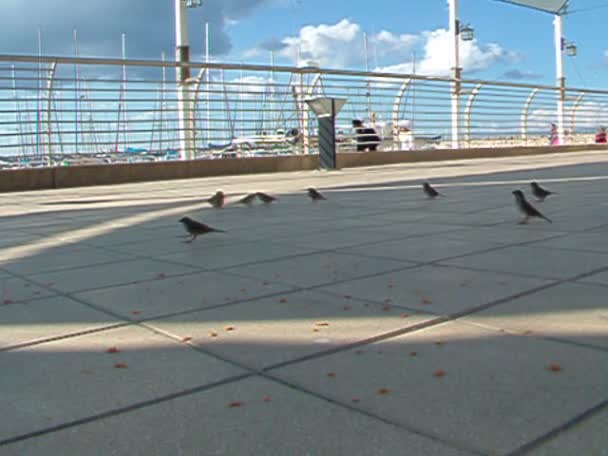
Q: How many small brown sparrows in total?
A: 8